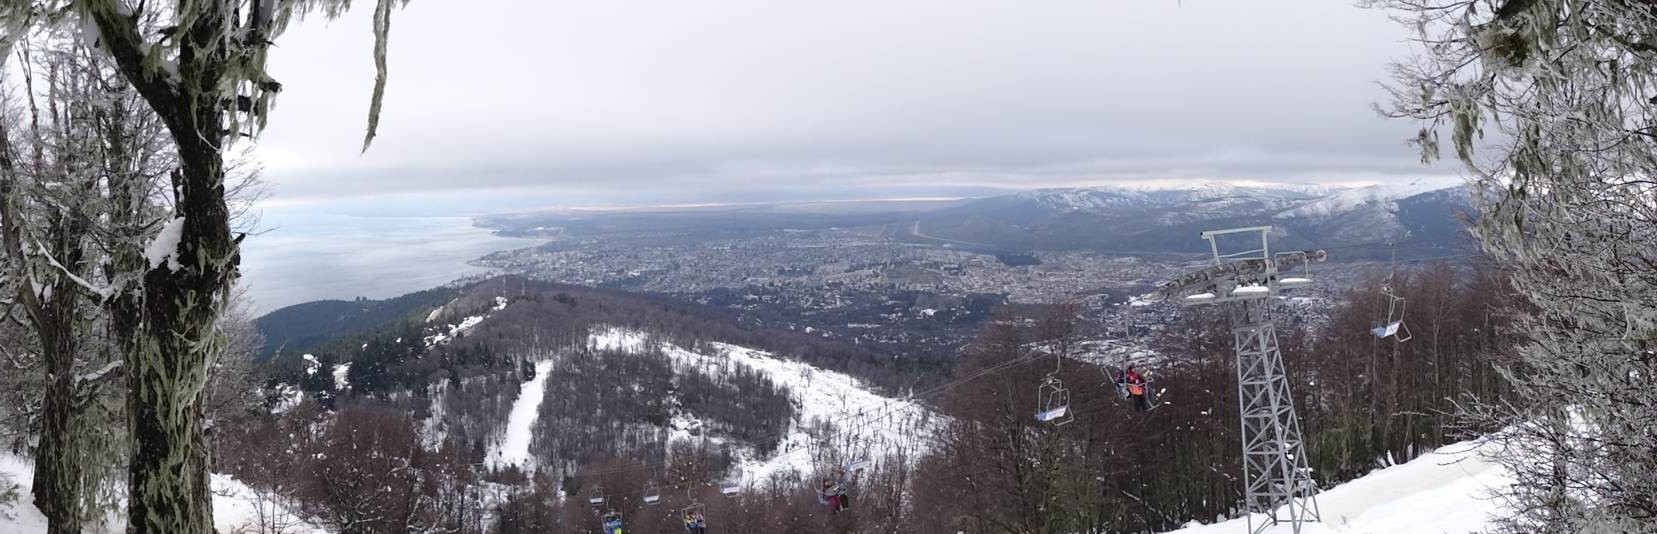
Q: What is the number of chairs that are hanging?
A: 10